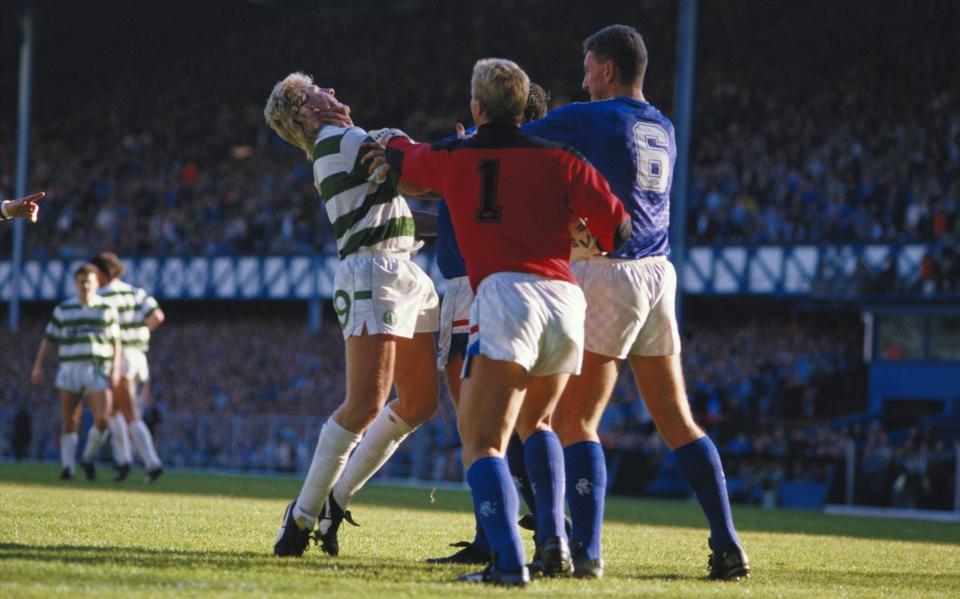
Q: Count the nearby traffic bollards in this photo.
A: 0